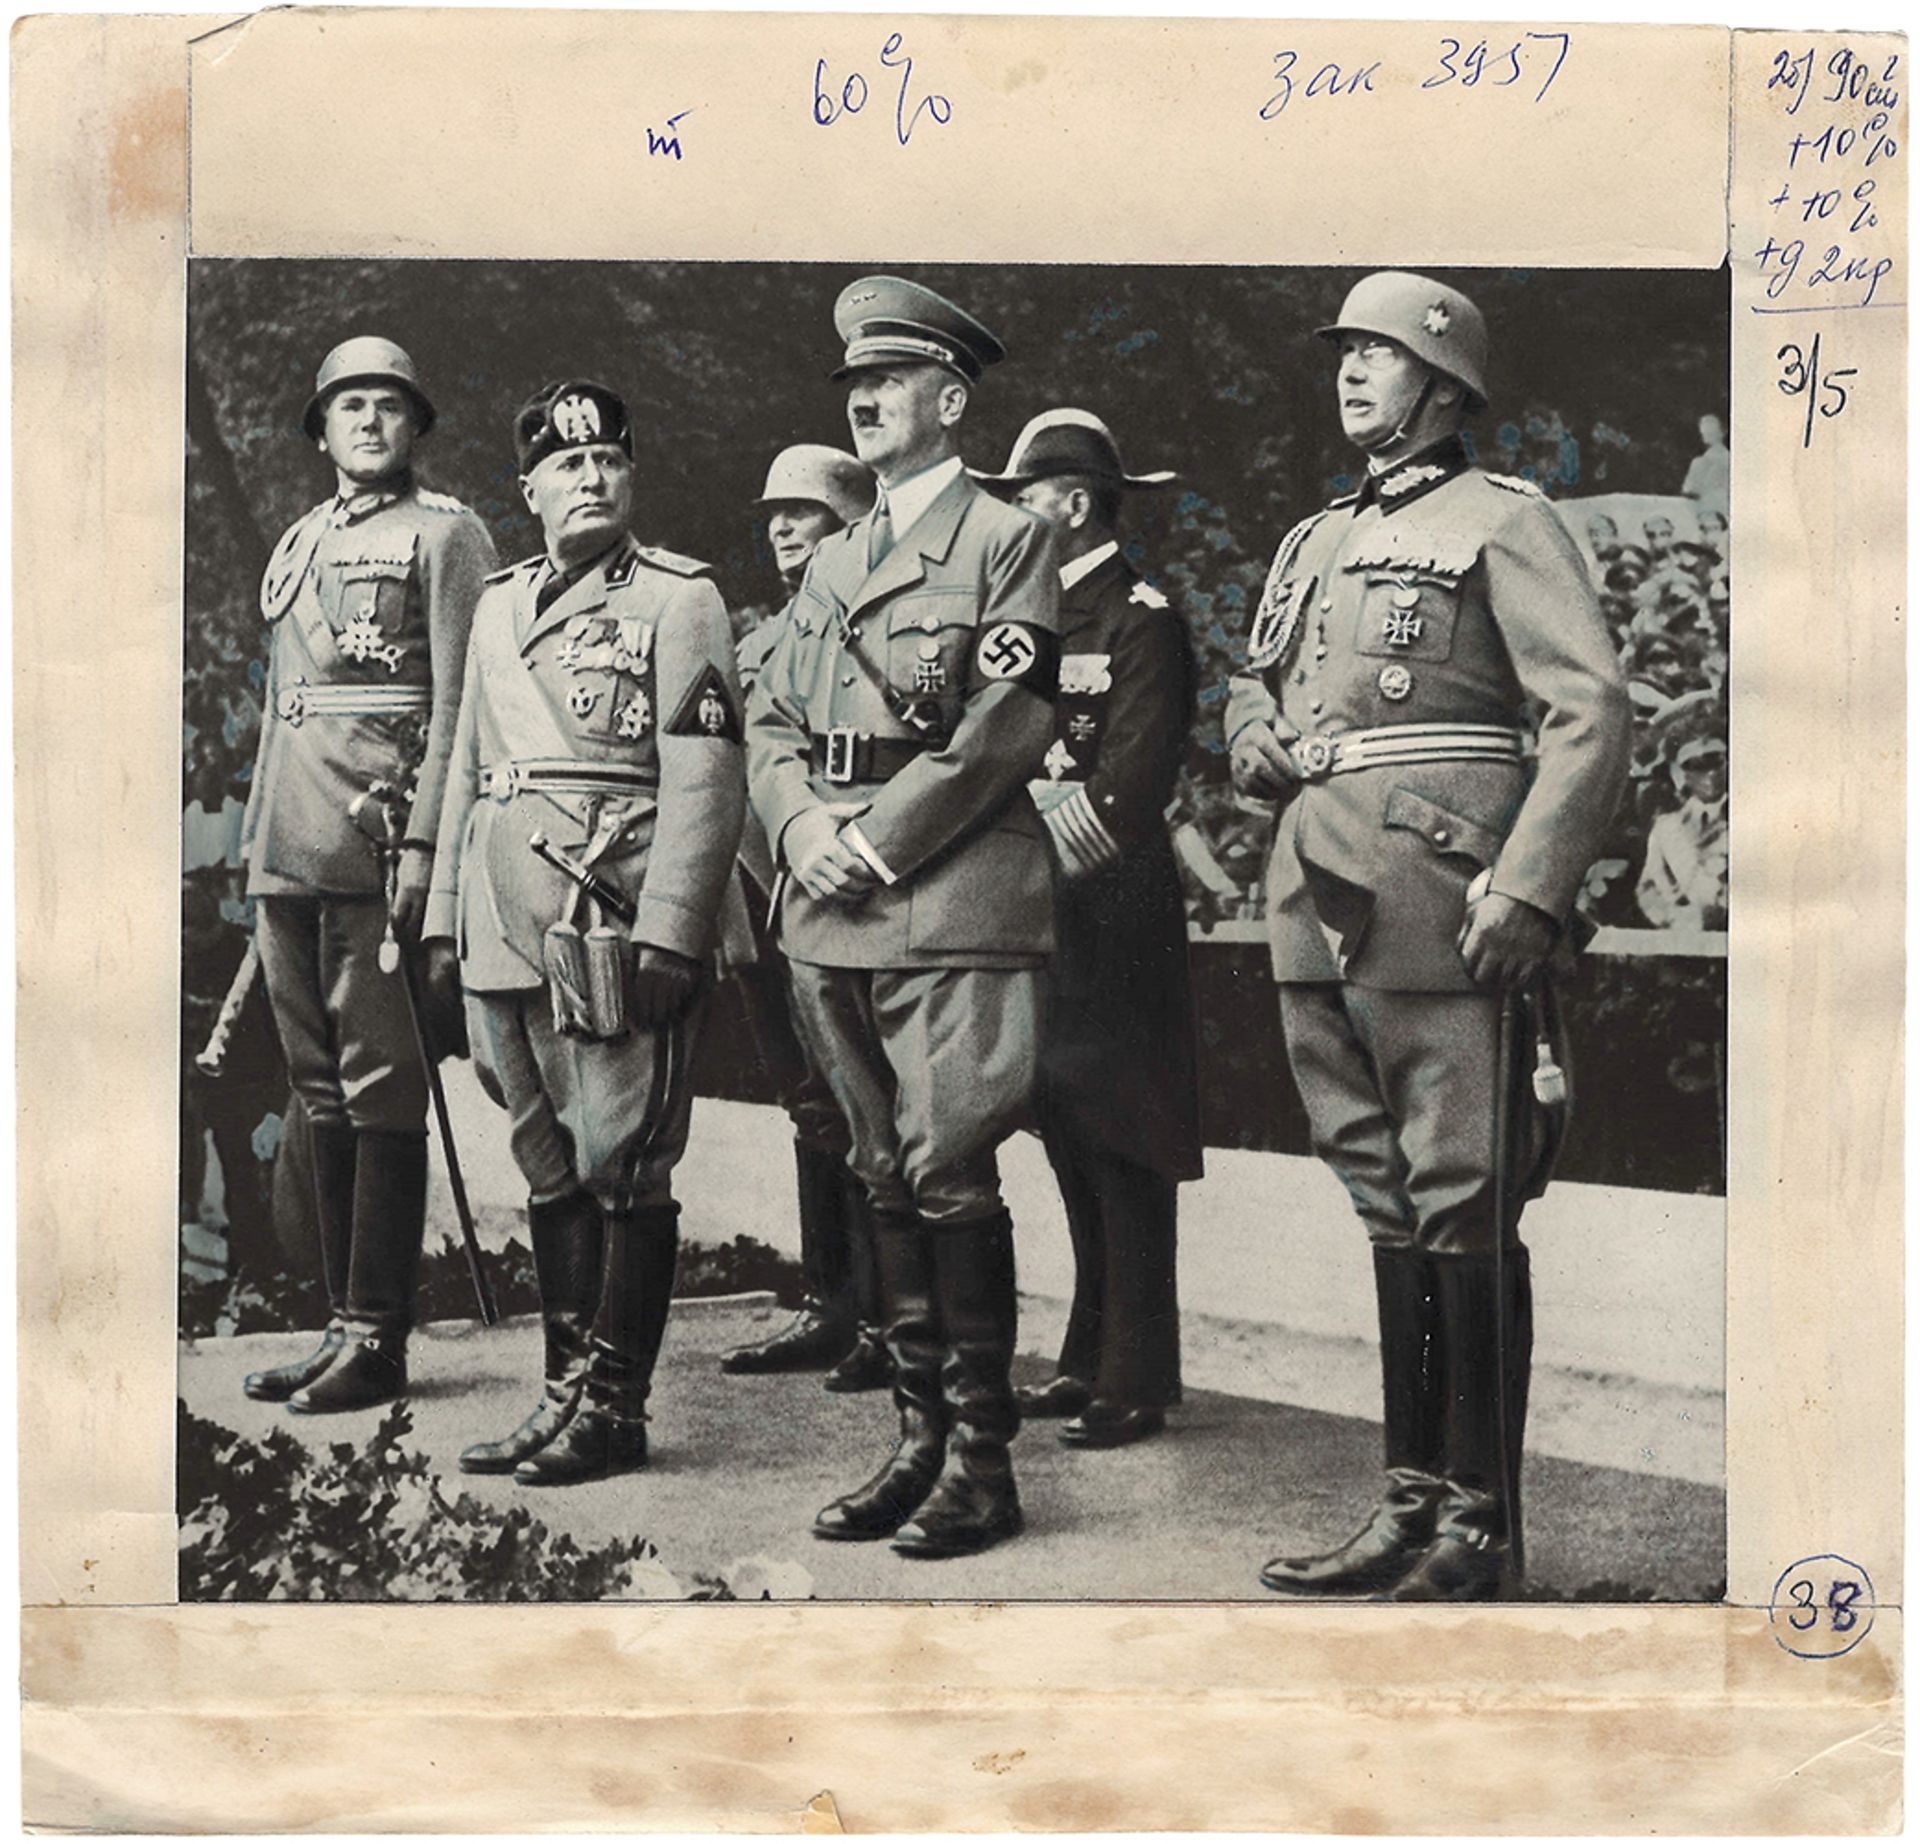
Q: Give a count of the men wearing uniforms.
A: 6